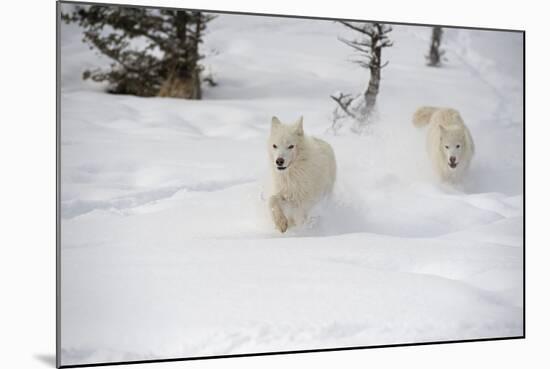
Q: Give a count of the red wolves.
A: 0